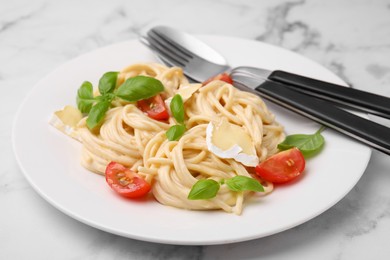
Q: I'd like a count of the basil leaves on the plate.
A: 9